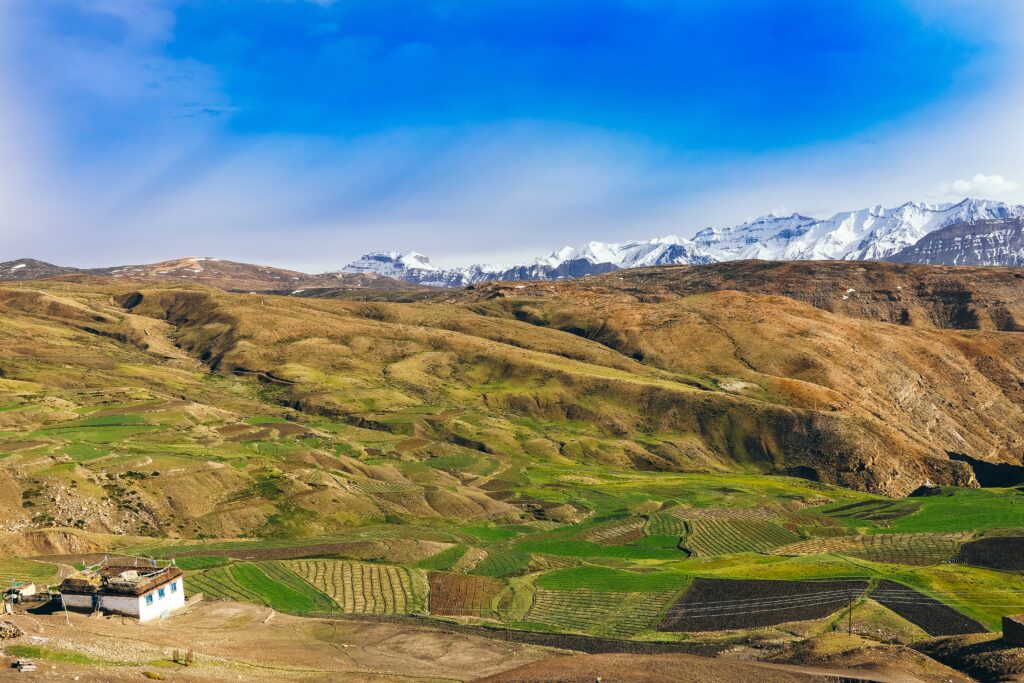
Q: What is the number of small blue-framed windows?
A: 3